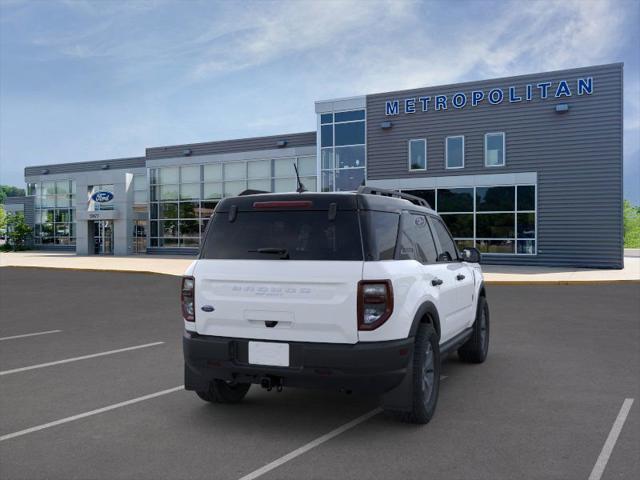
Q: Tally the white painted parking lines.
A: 5